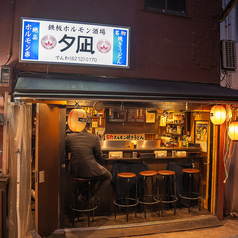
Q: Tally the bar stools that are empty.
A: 4